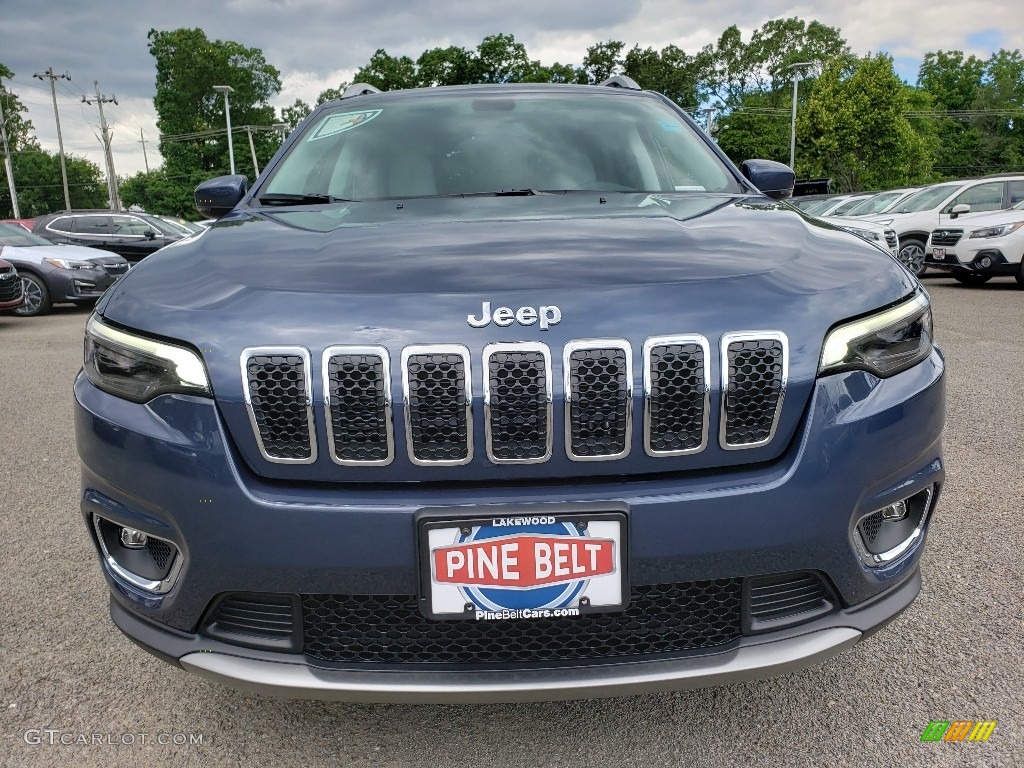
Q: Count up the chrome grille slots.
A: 7